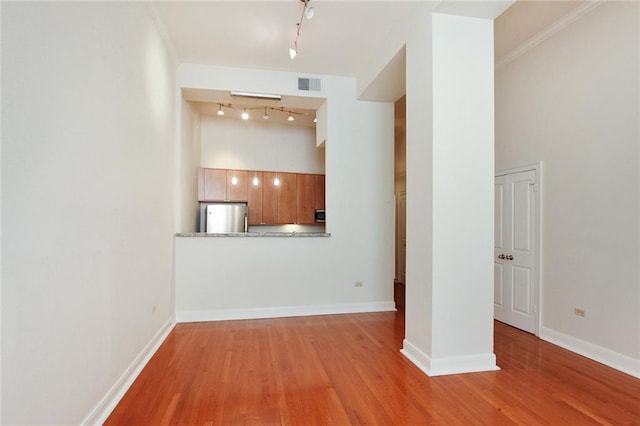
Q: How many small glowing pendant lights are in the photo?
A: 3